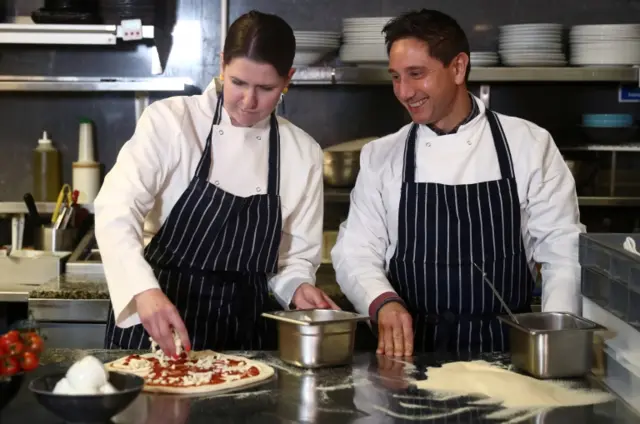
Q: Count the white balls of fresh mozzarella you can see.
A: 3